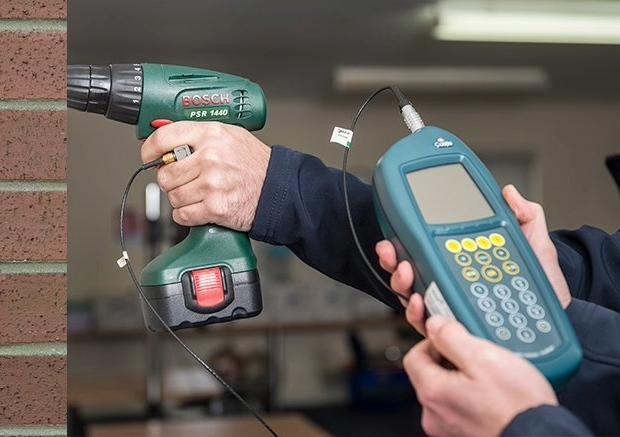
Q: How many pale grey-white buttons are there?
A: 12